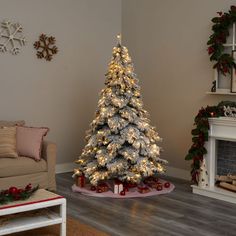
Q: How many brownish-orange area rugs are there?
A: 1